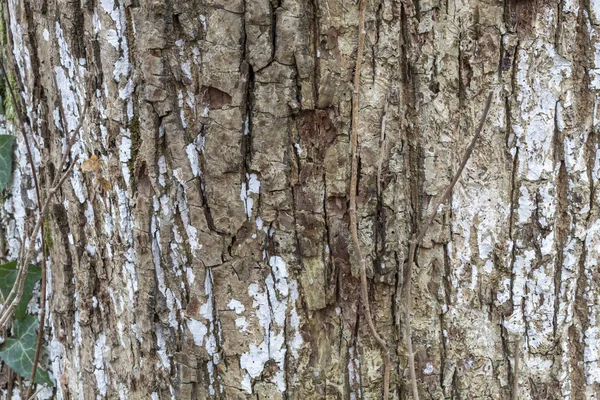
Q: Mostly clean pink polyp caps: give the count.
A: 0